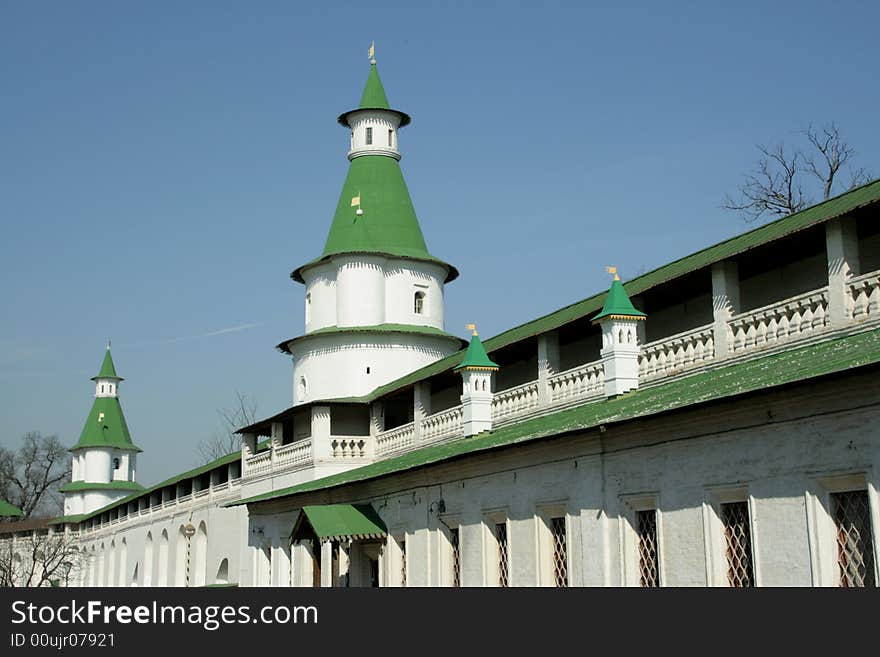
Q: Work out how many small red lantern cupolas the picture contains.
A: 0